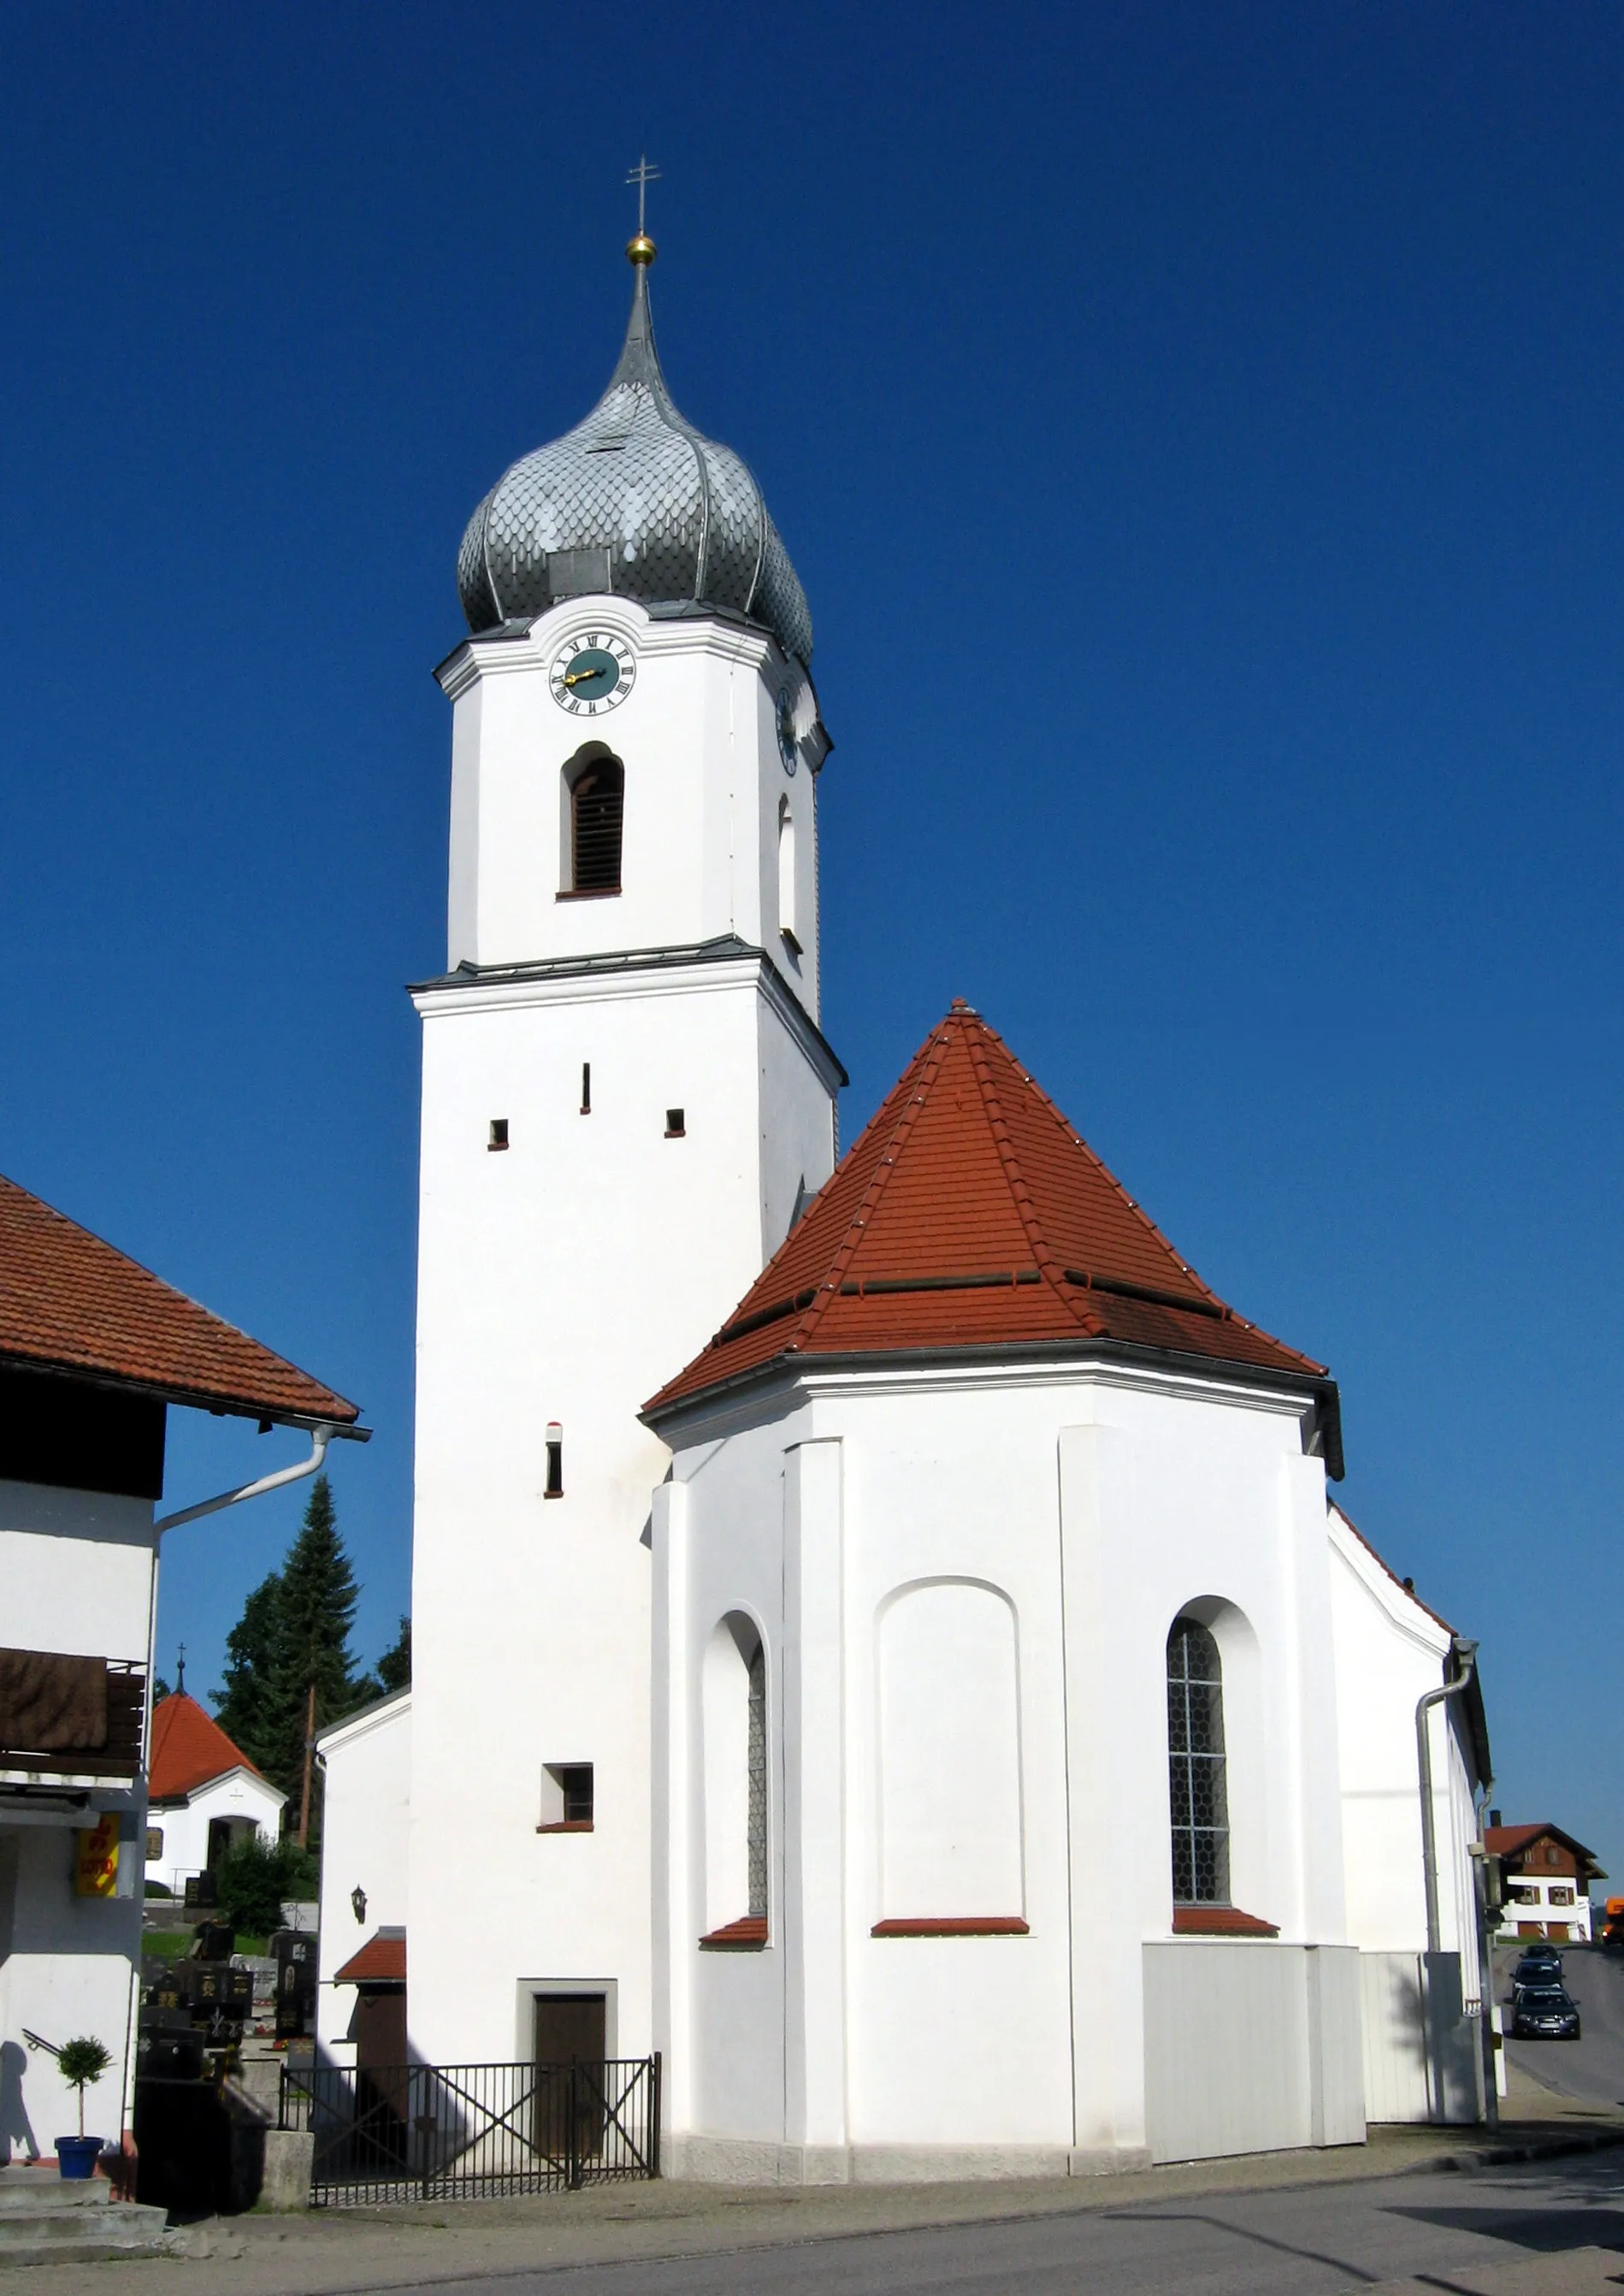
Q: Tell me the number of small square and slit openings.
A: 5